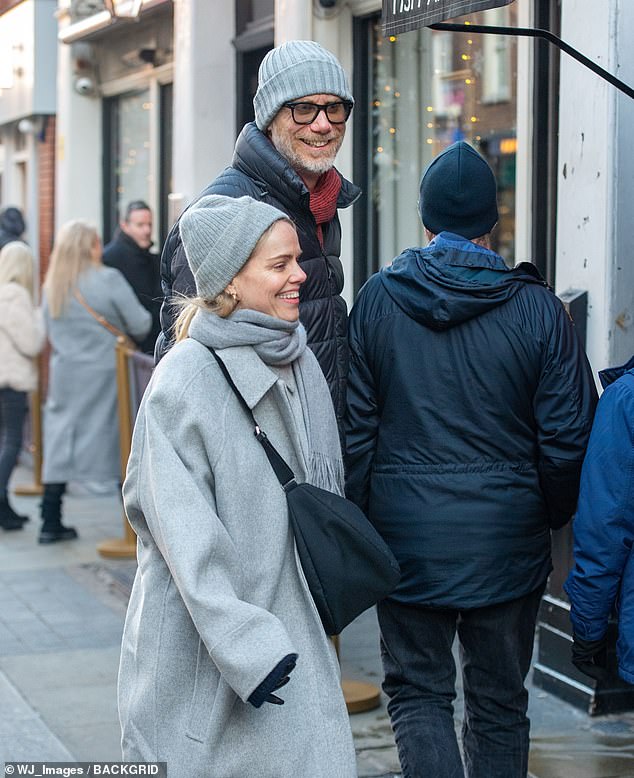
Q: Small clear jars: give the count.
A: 0